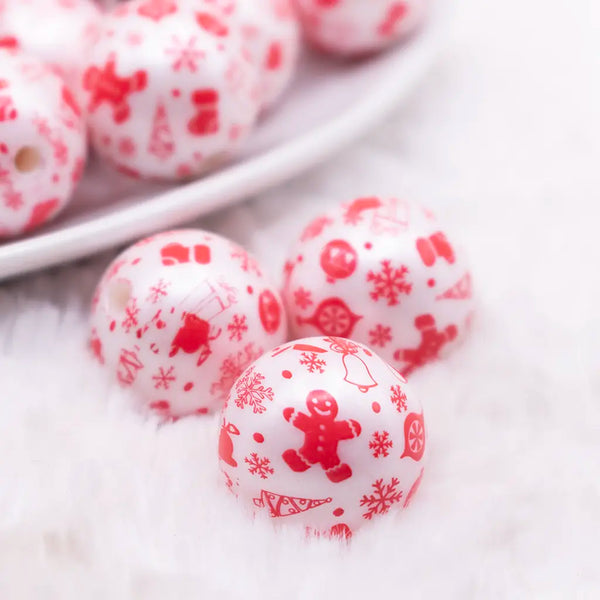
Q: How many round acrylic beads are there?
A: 8